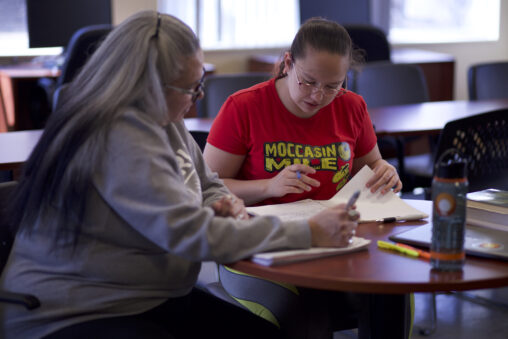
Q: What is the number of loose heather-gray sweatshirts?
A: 1